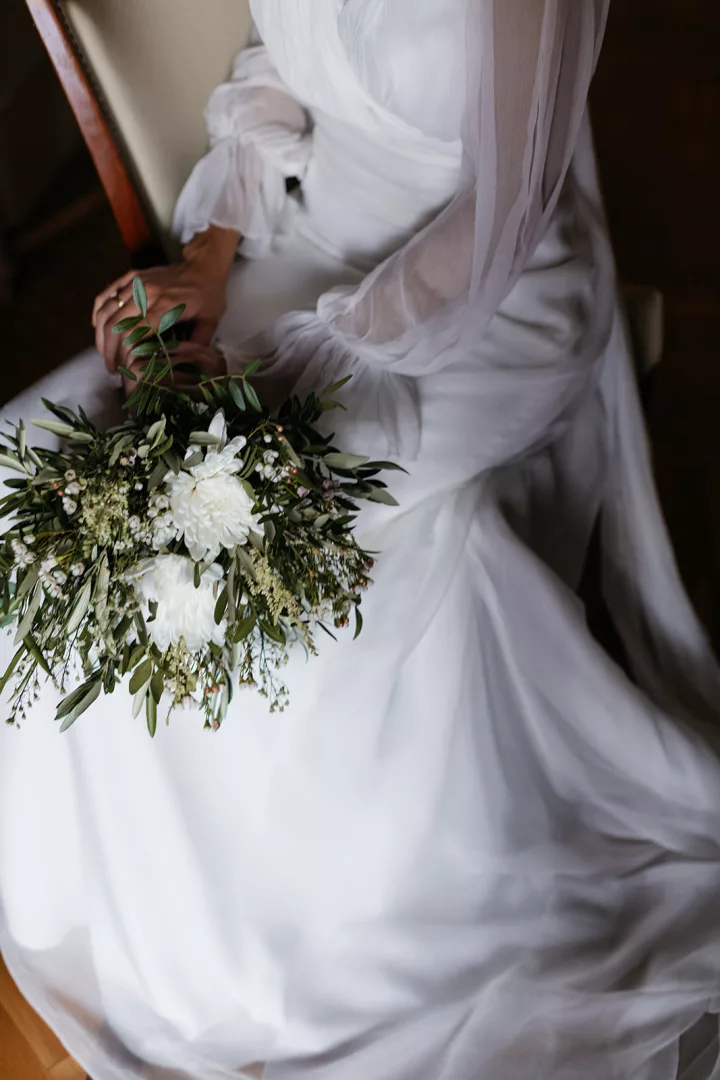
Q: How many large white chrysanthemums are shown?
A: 2